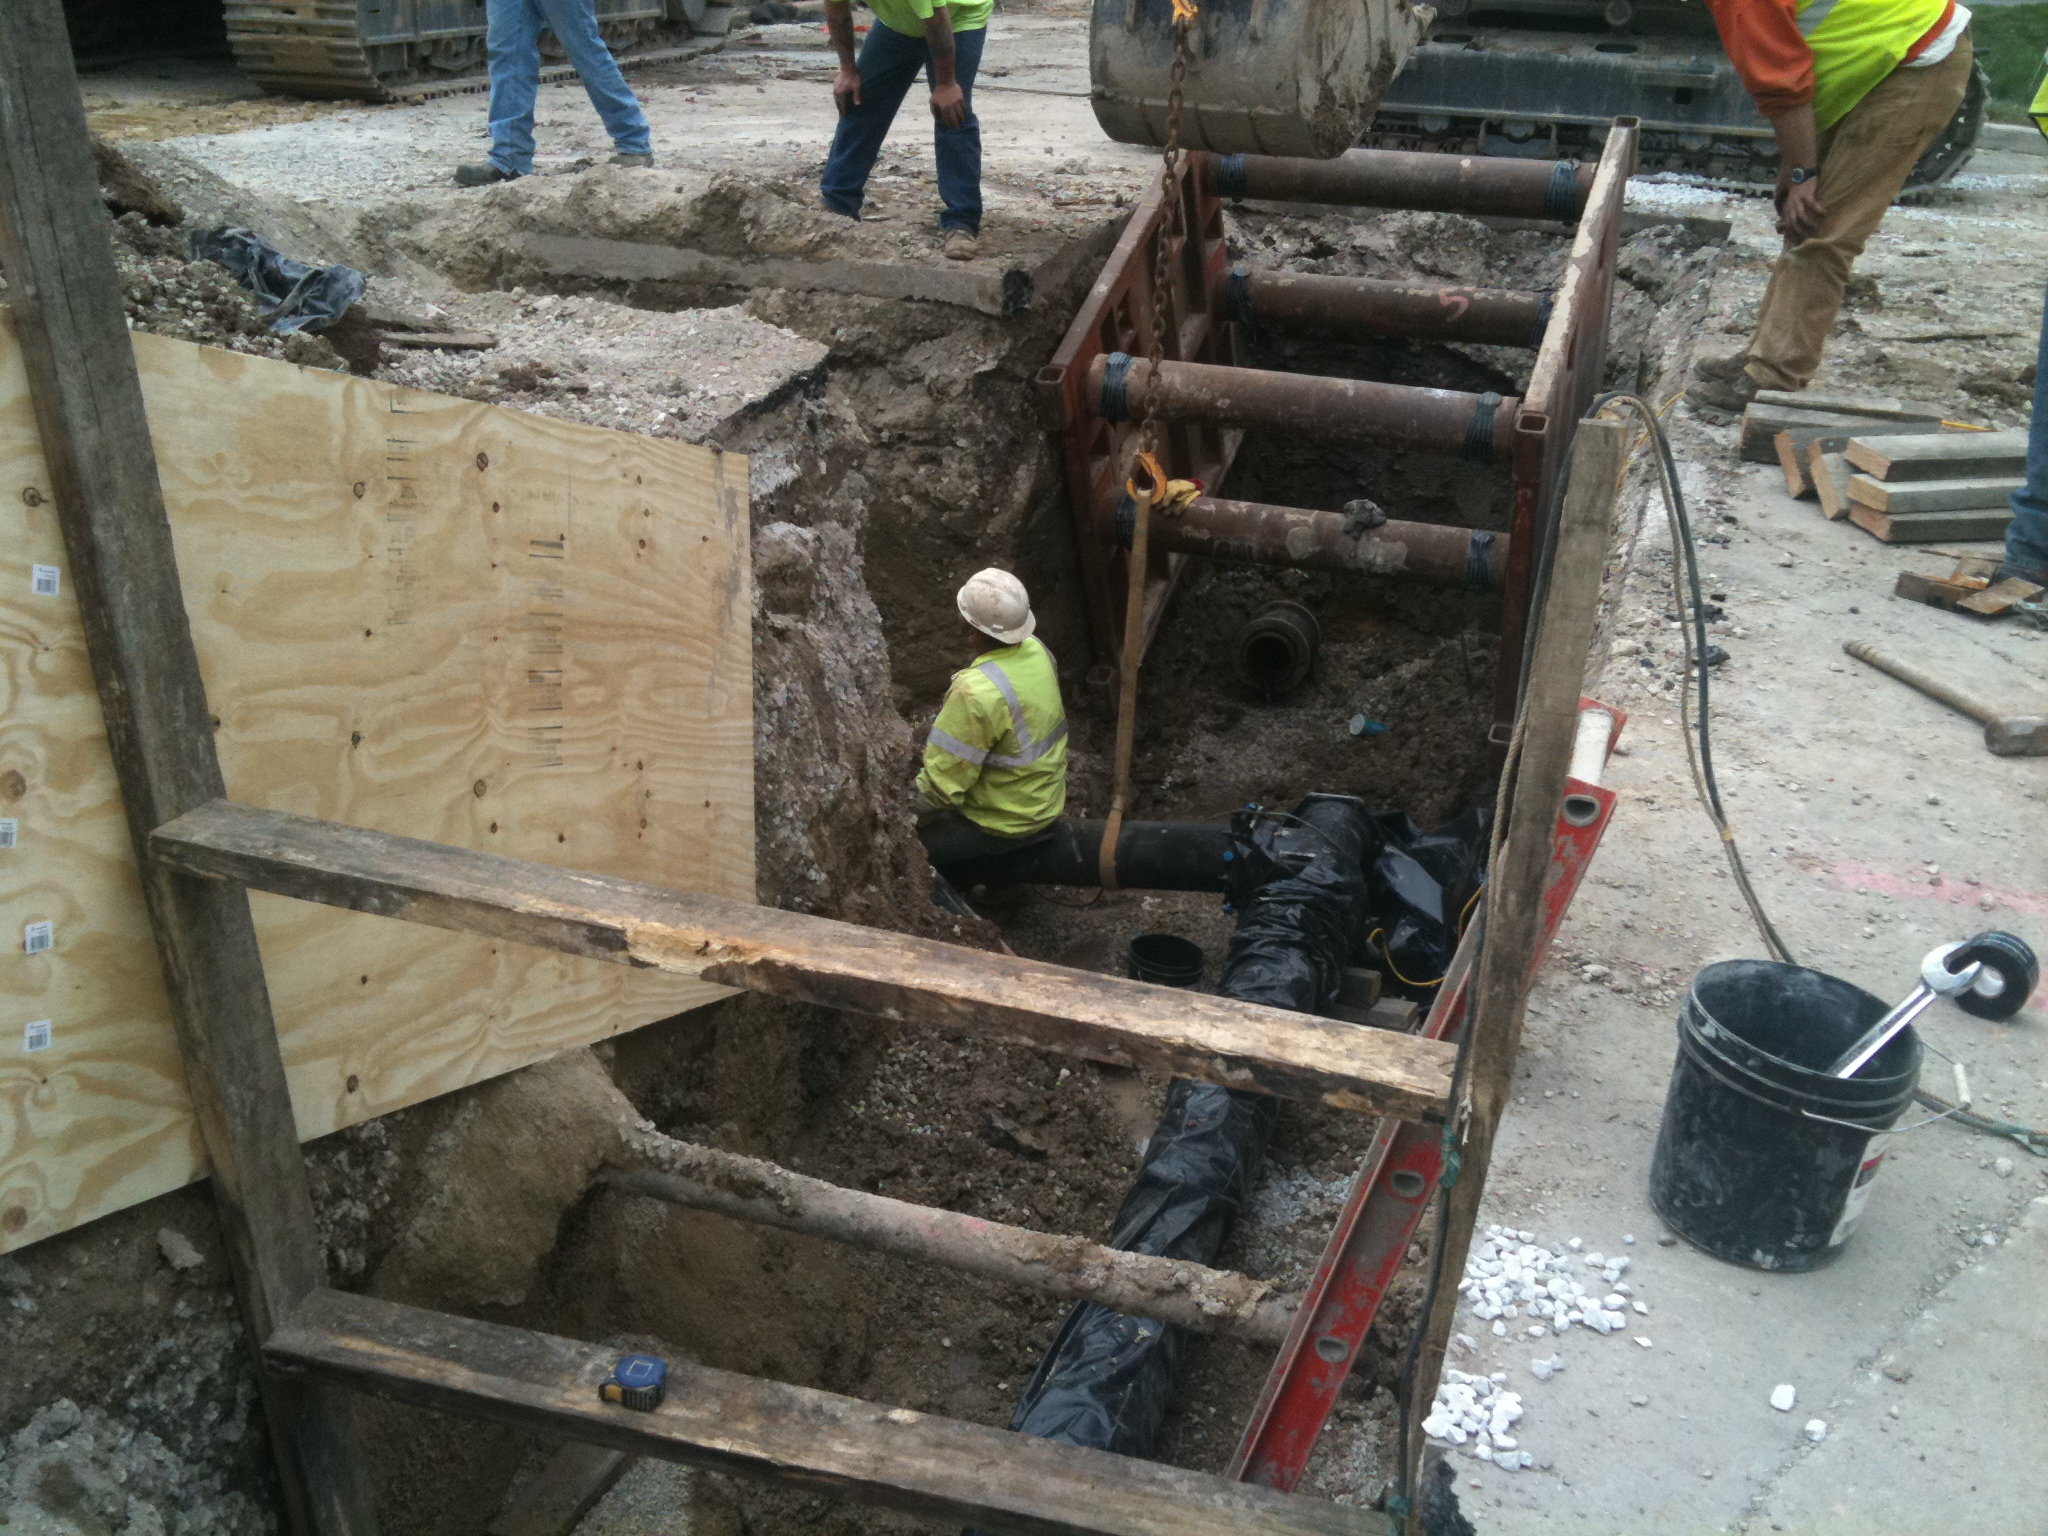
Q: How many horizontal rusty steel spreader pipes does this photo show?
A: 4